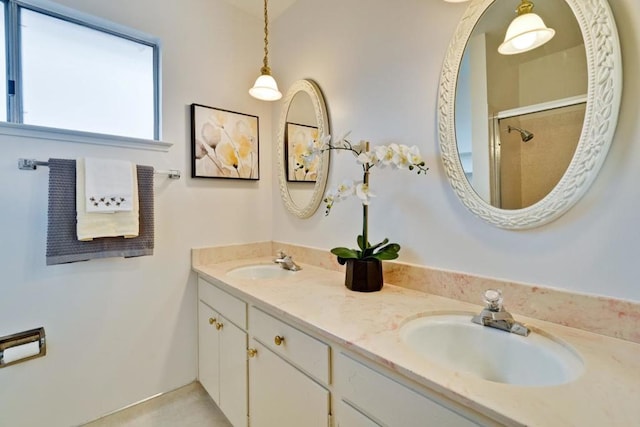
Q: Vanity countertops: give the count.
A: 1